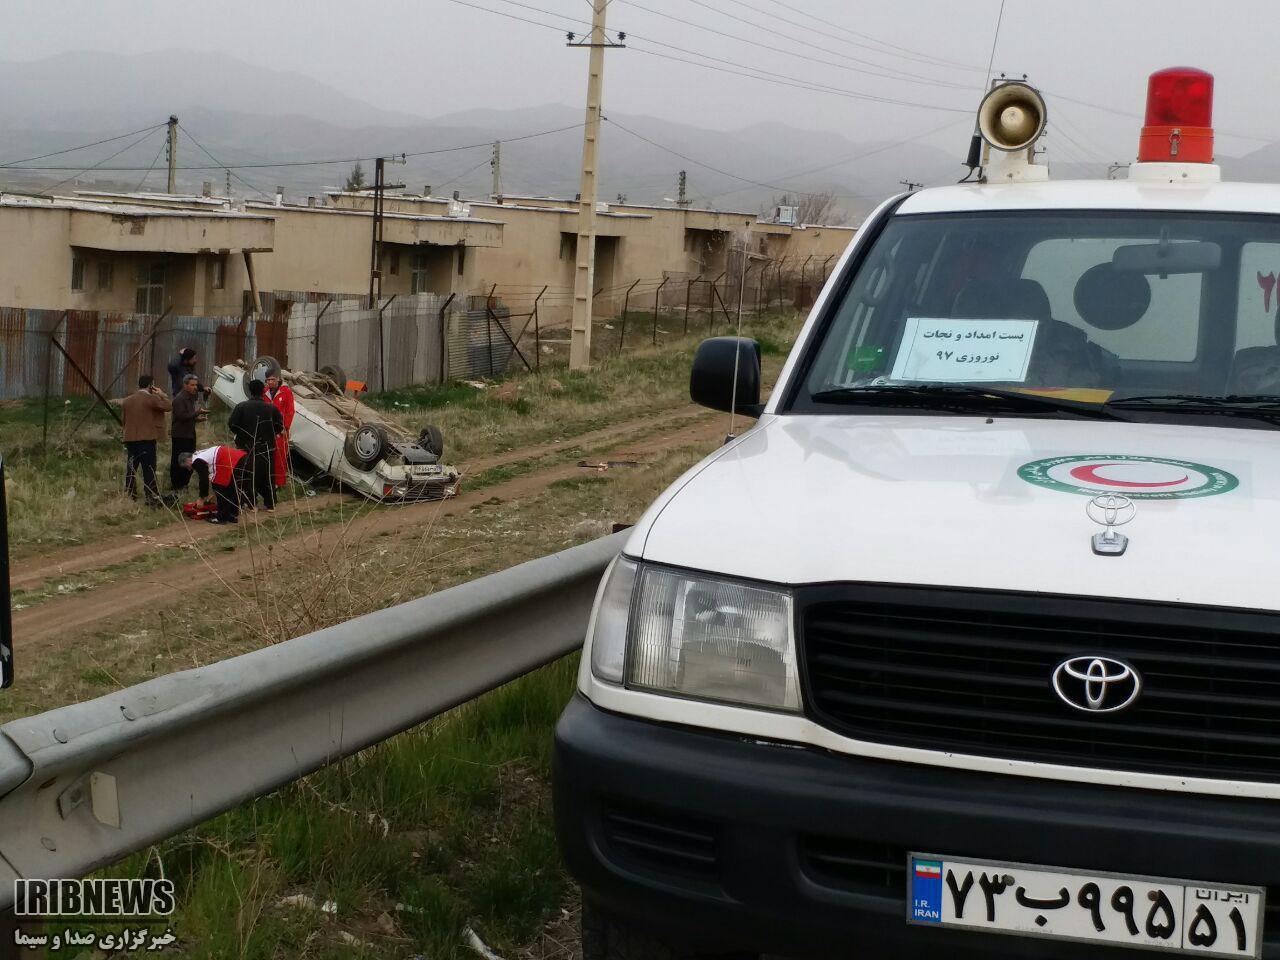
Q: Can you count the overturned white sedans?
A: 1